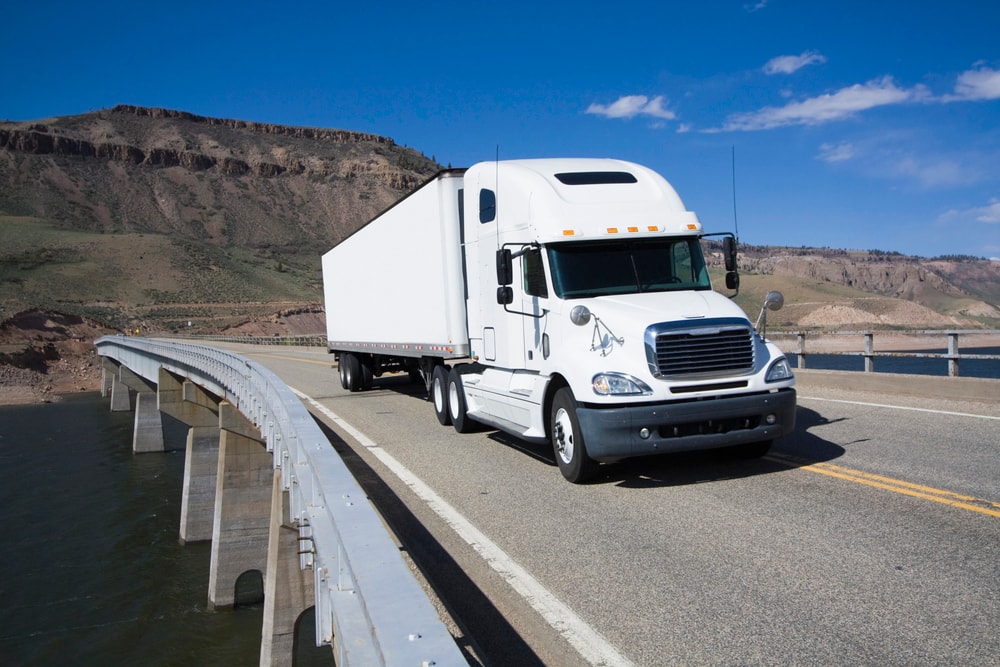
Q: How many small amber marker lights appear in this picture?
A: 5